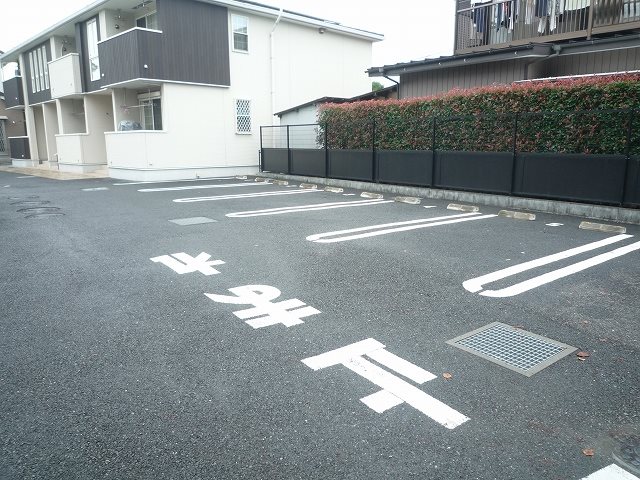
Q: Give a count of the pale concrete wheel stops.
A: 10